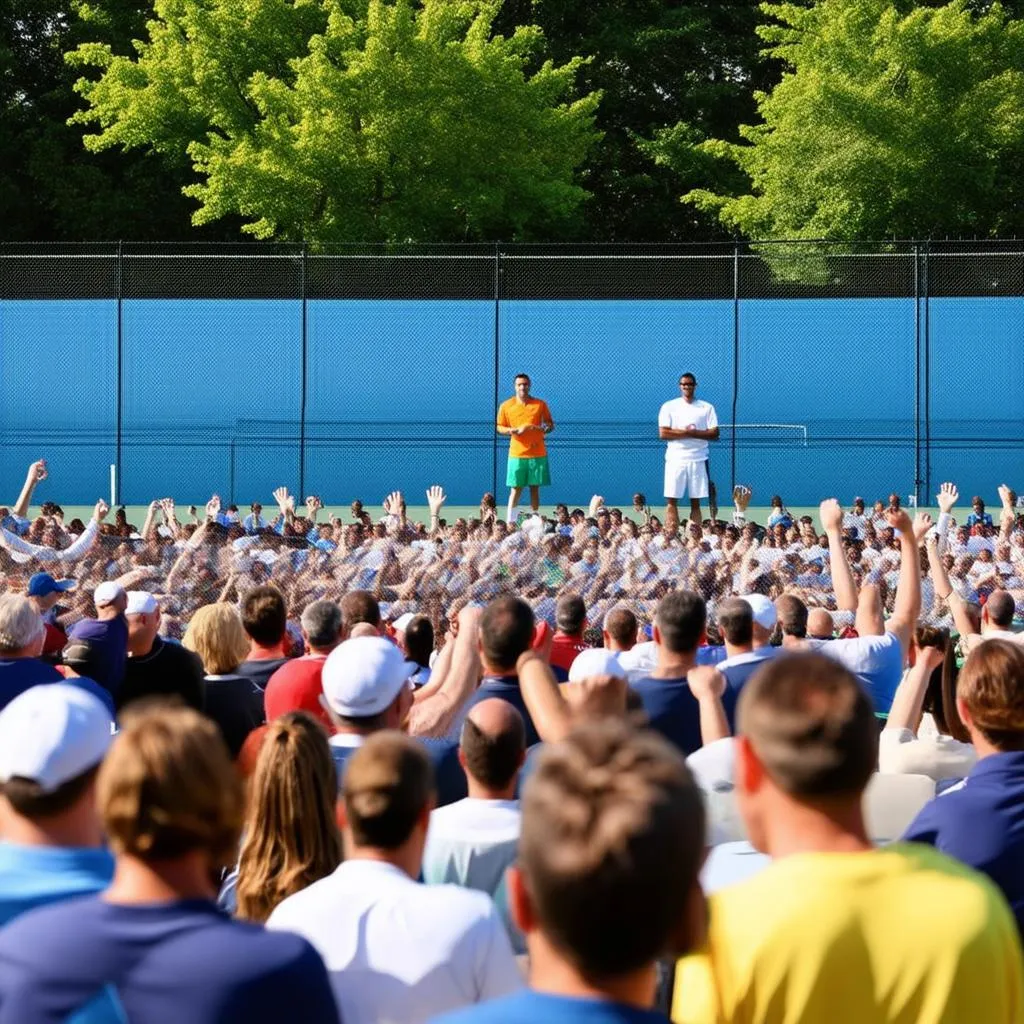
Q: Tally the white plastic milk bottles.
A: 0